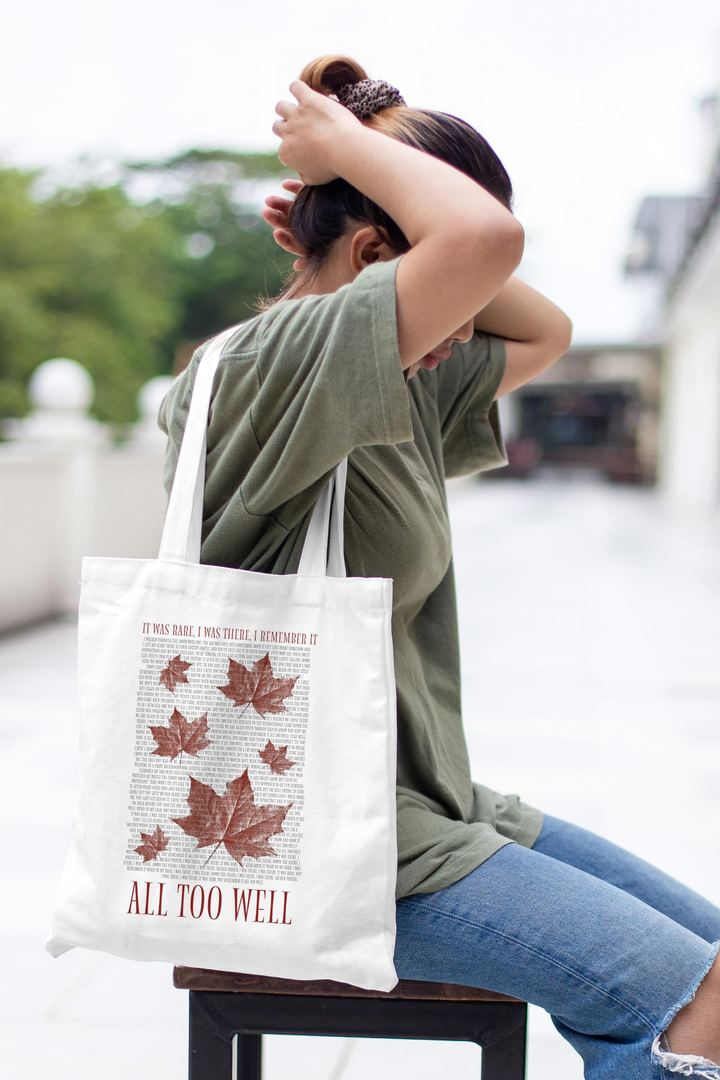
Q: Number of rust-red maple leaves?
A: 6